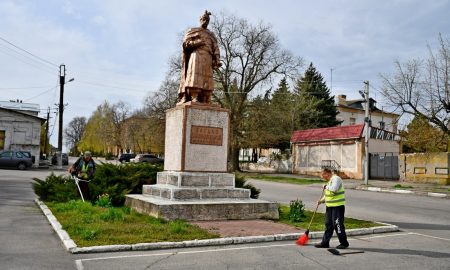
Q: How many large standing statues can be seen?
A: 1